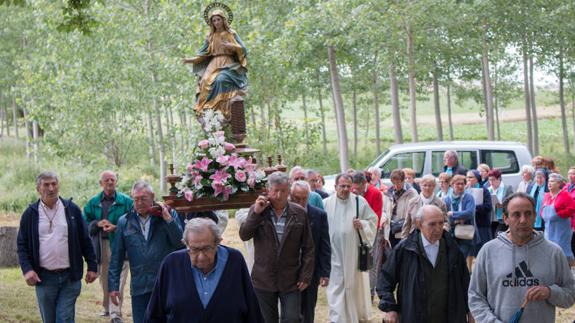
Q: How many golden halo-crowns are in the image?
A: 1